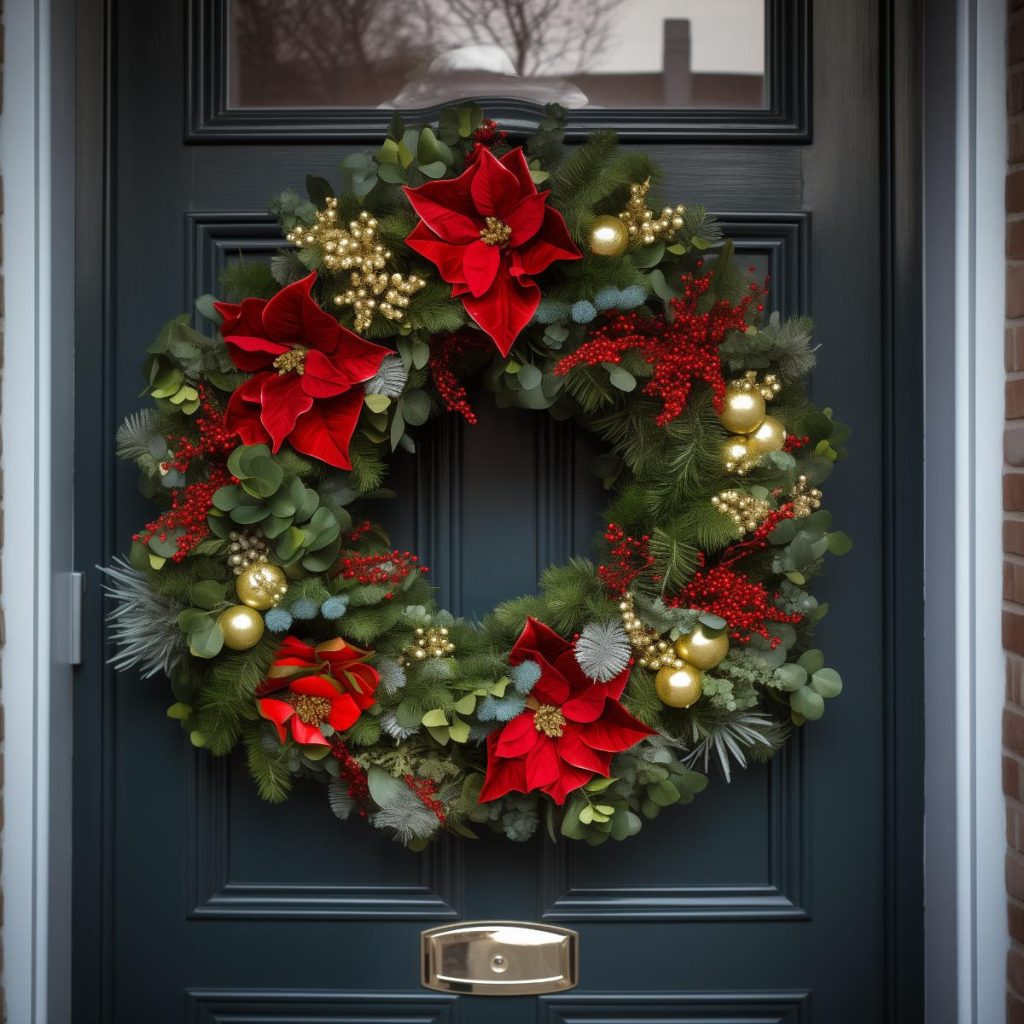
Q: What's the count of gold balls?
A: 8